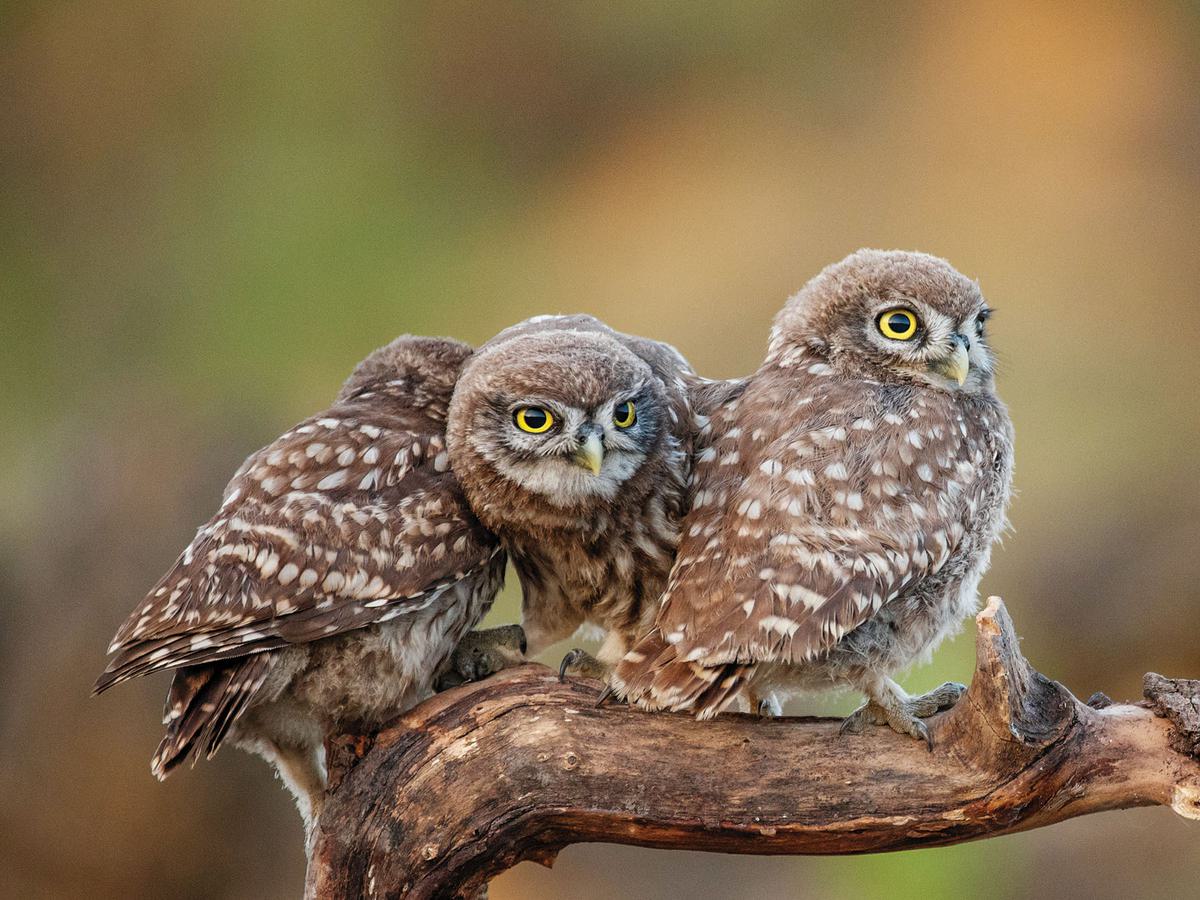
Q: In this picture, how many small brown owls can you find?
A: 3